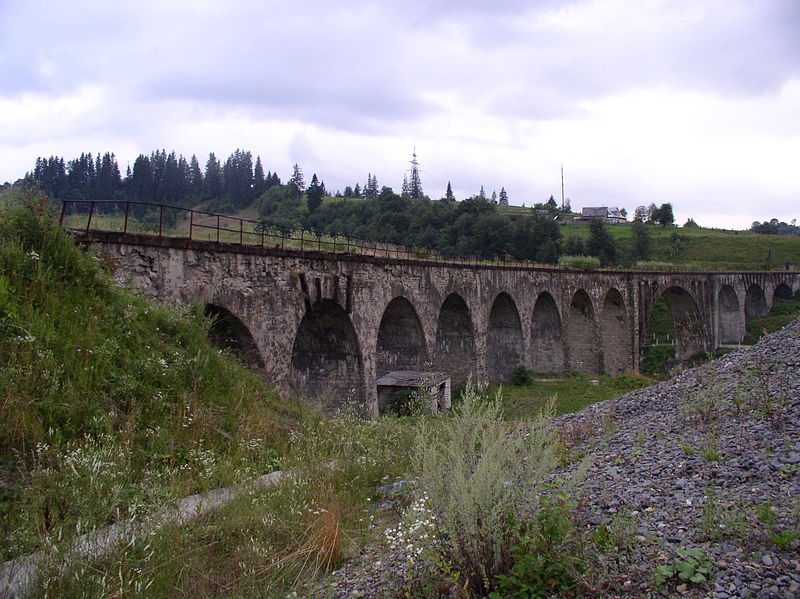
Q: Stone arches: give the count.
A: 12